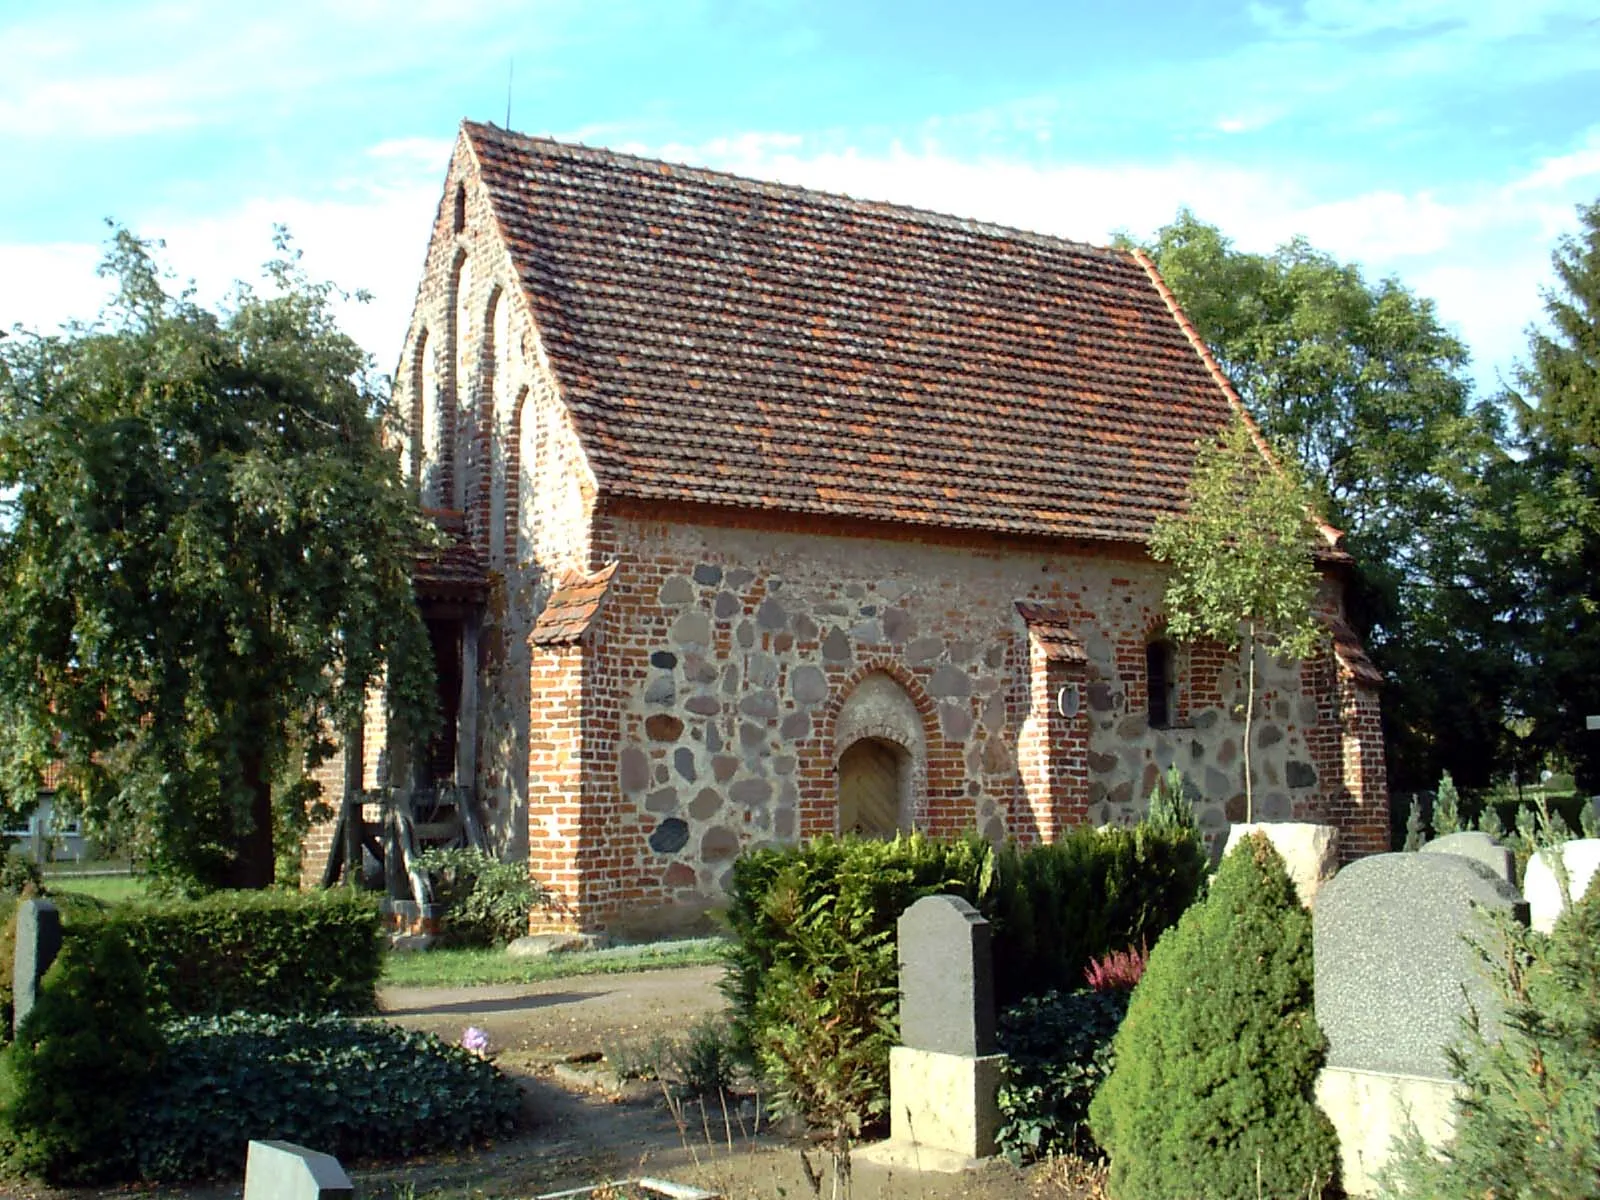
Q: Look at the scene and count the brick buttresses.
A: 3